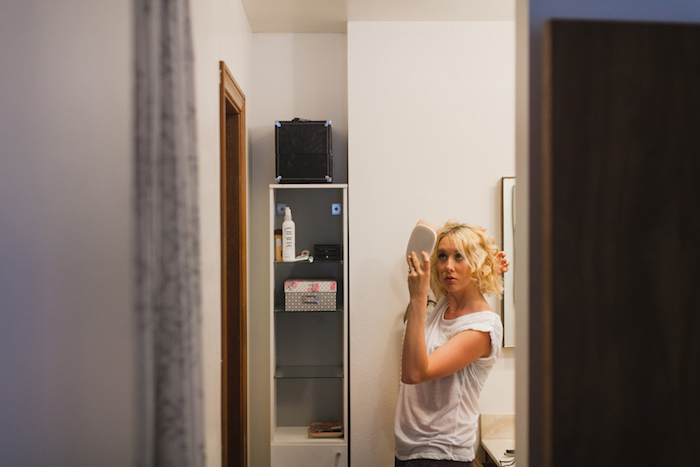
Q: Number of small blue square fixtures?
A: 2